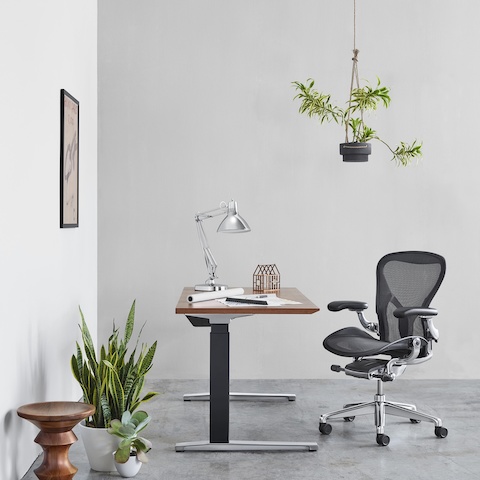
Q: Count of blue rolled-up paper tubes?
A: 0